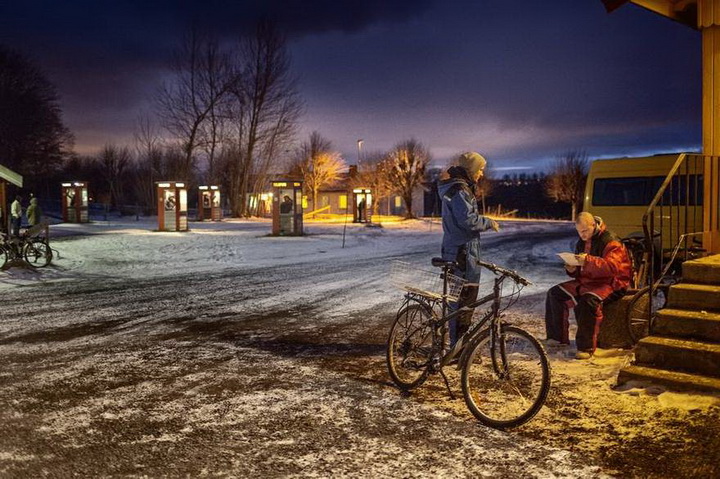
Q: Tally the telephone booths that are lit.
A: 5